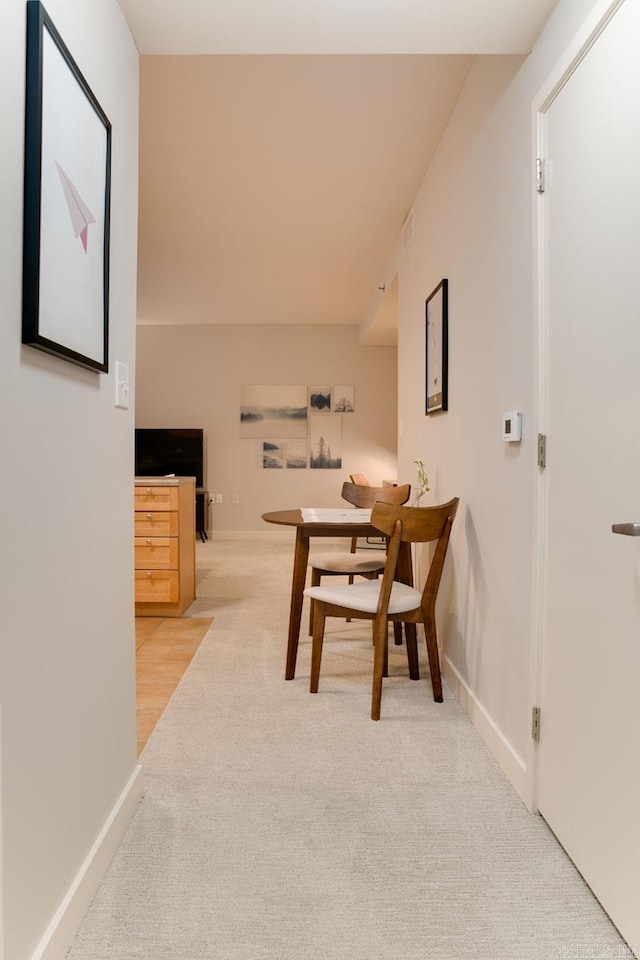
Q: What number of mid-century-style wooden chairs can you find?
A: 2